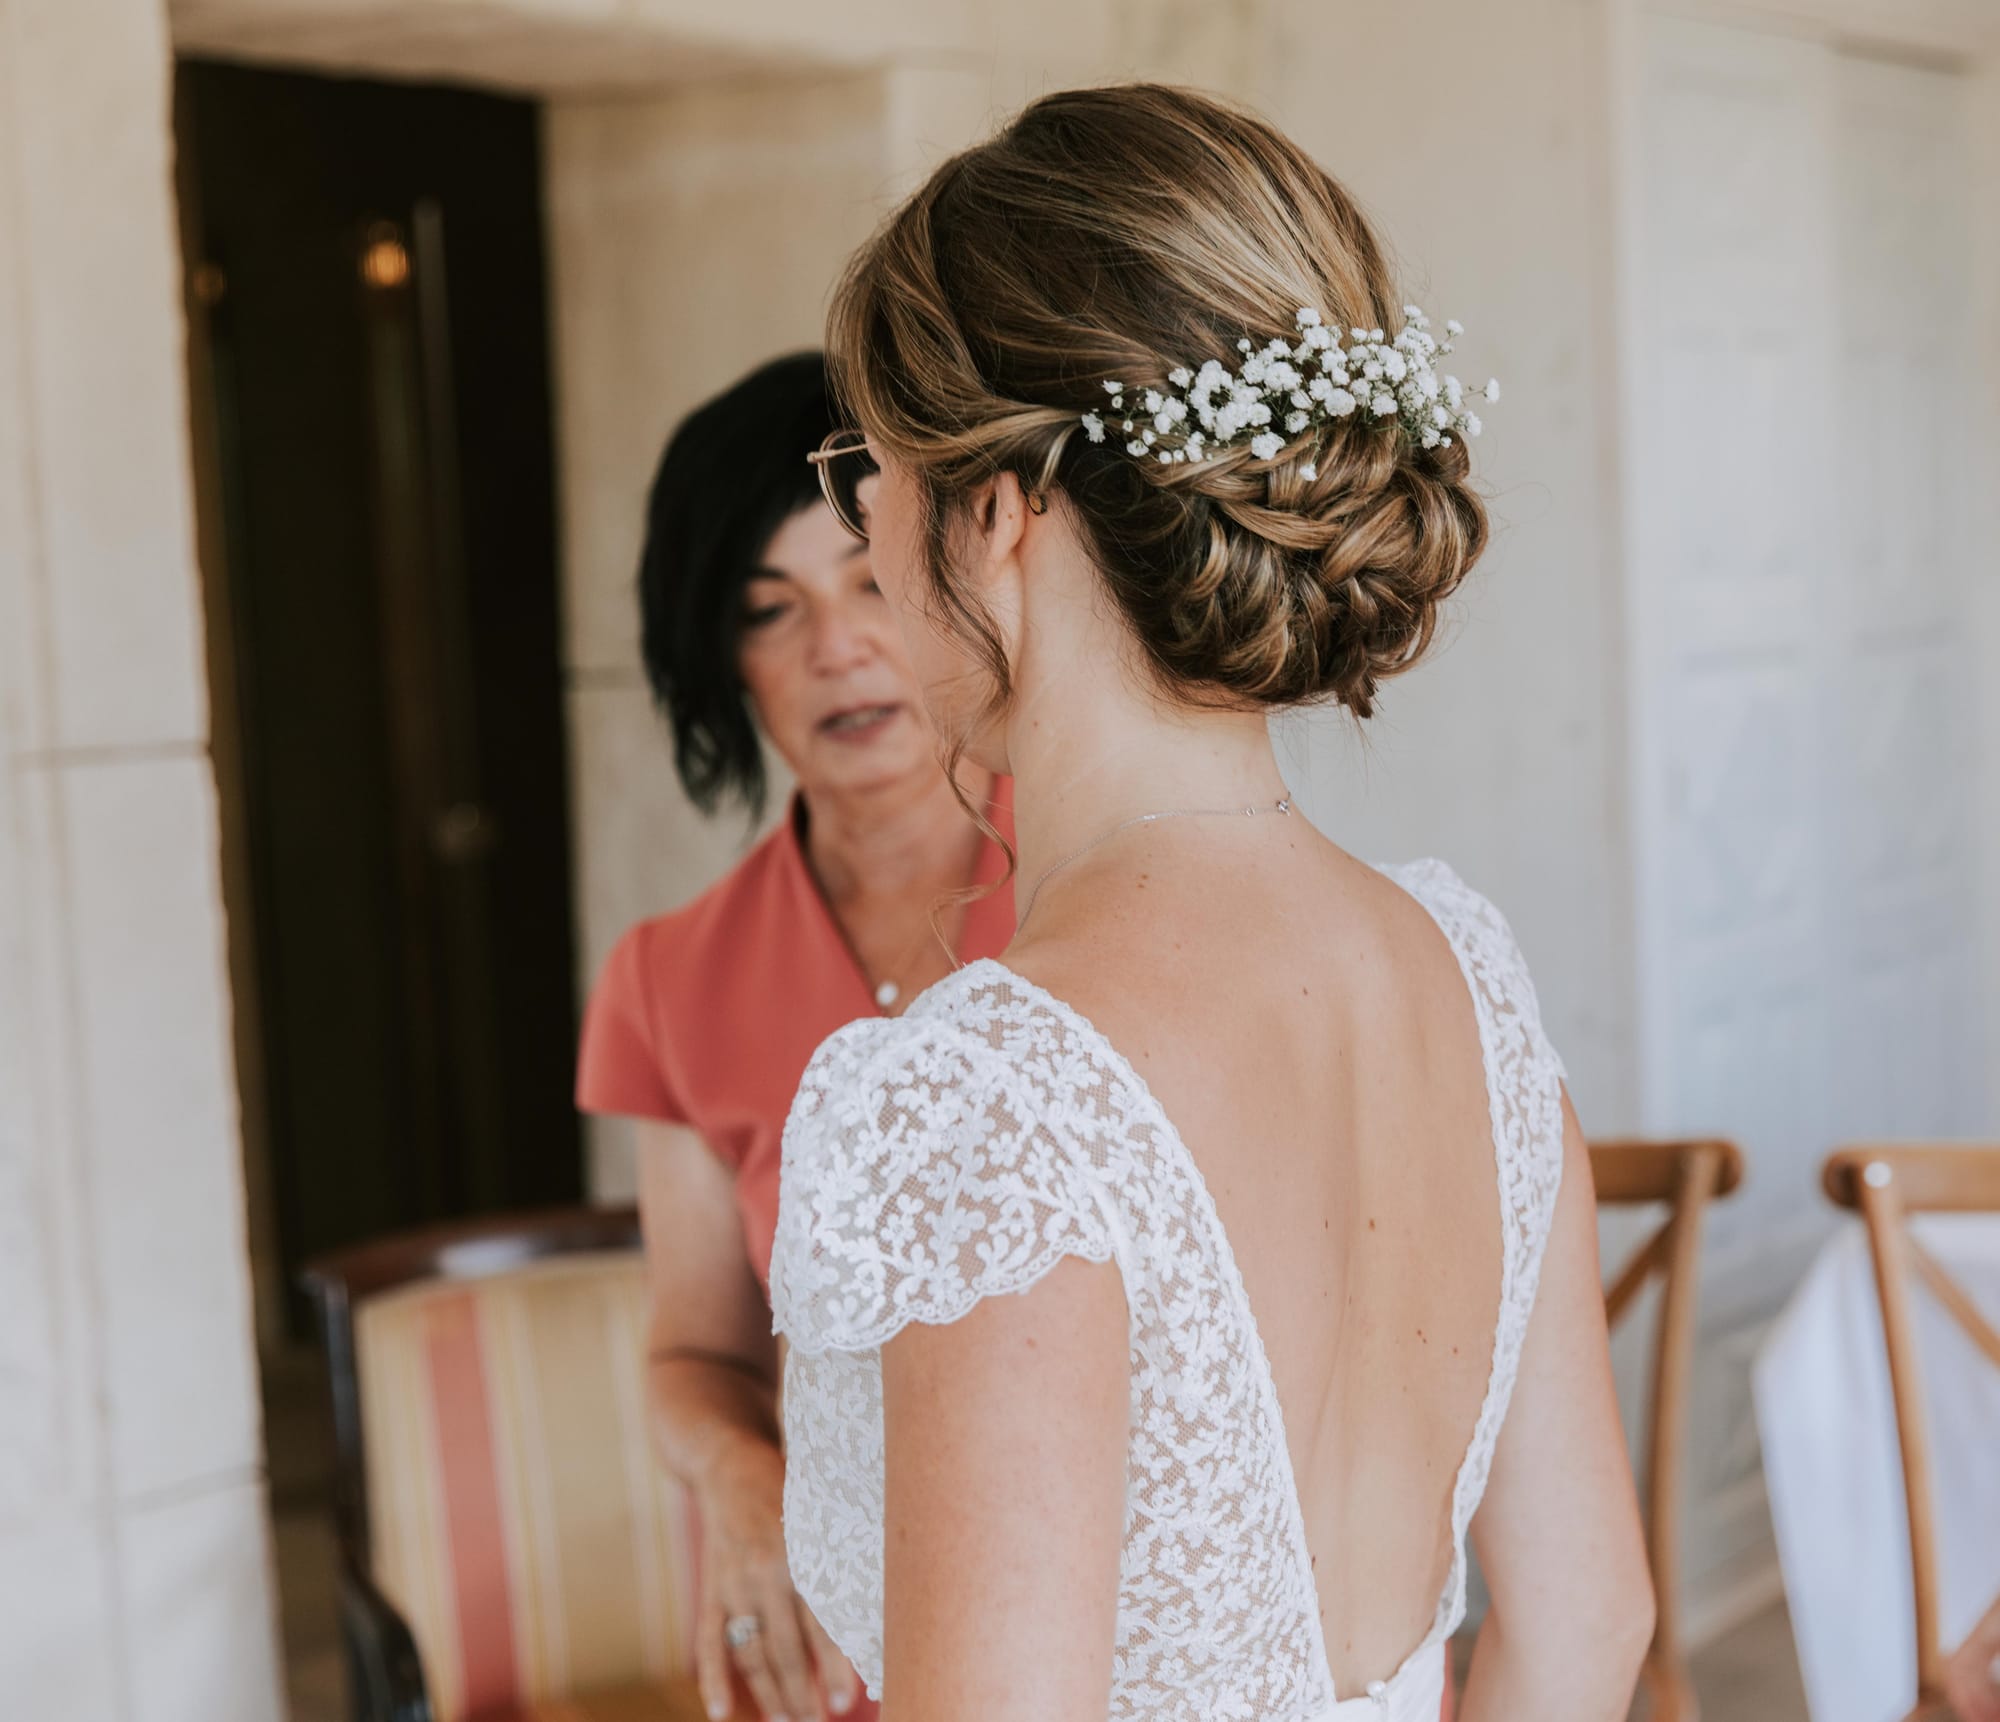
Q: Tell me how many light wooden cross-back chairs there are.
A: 2